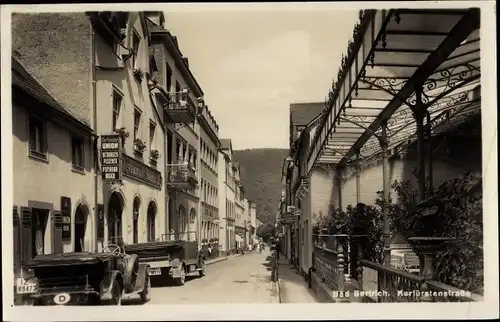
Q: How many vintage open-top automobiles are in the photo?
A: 2